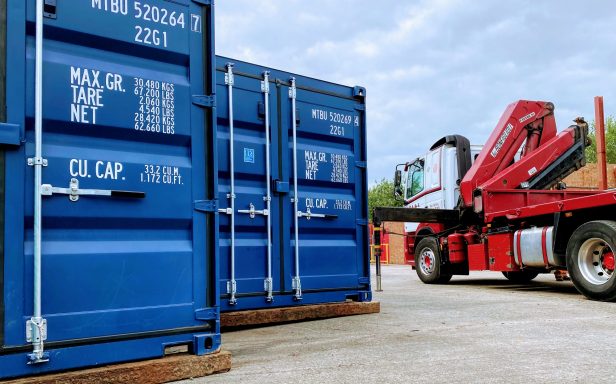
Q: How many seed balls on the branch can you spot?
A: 0